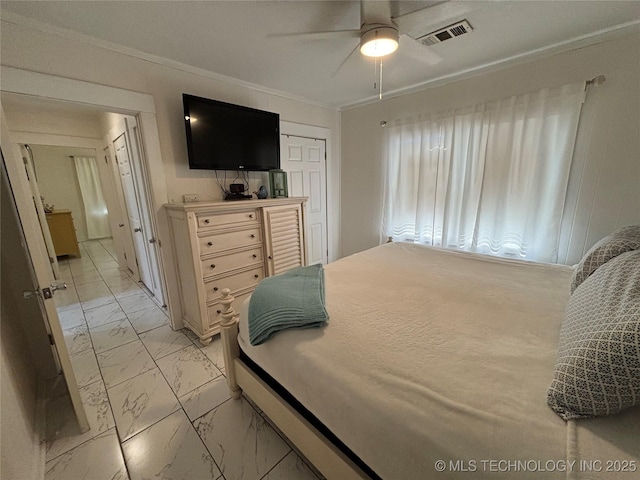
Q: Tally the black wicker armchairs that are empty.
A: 0